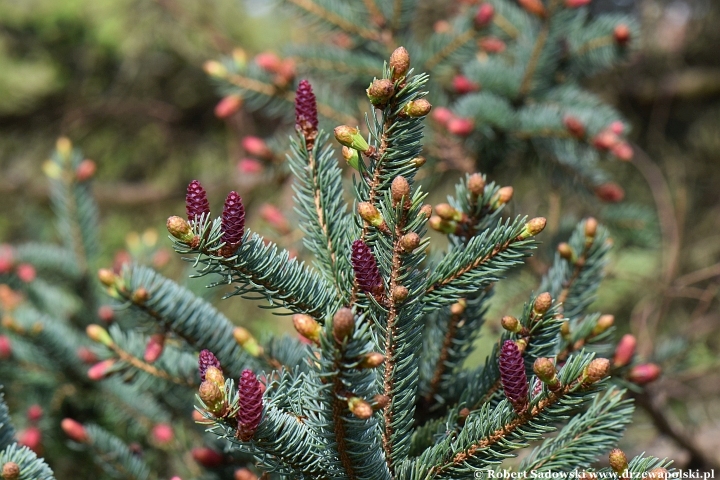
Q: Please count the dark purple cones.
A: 7